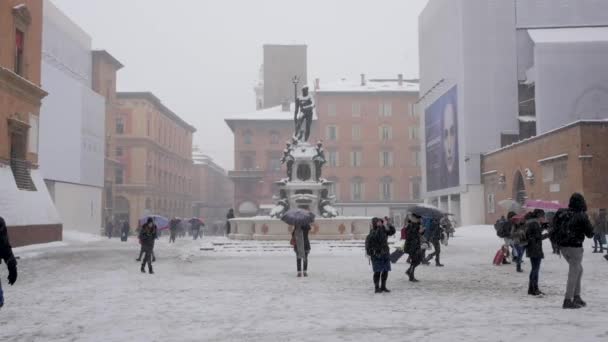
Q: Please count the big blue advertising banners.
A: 1